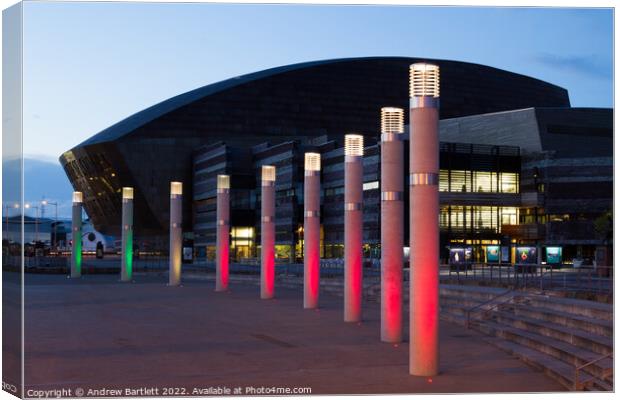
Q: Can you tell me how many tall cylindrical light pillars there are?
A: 9